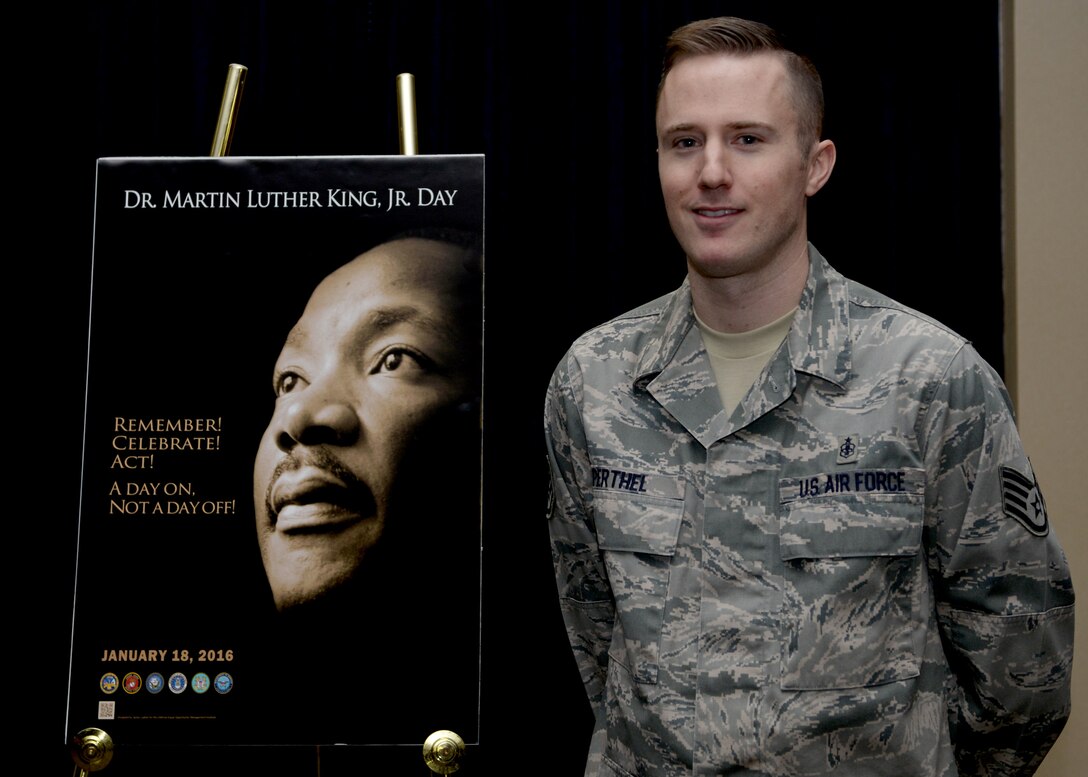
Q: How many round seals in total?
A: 6